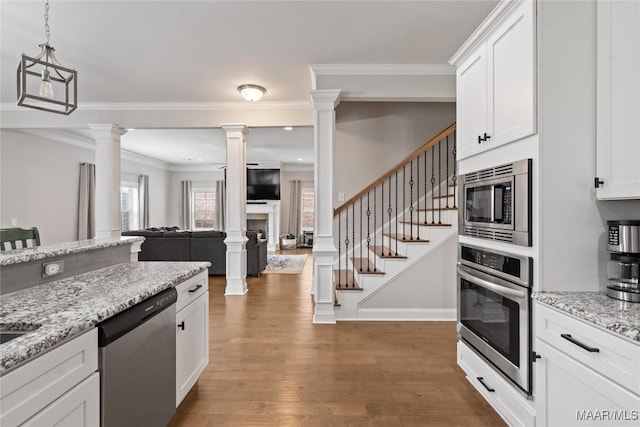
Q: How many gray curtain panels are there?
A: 5